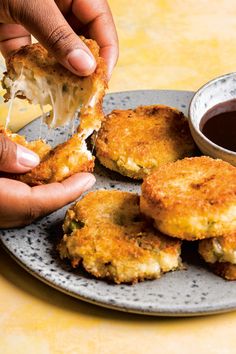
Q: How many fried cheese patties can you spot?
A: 5